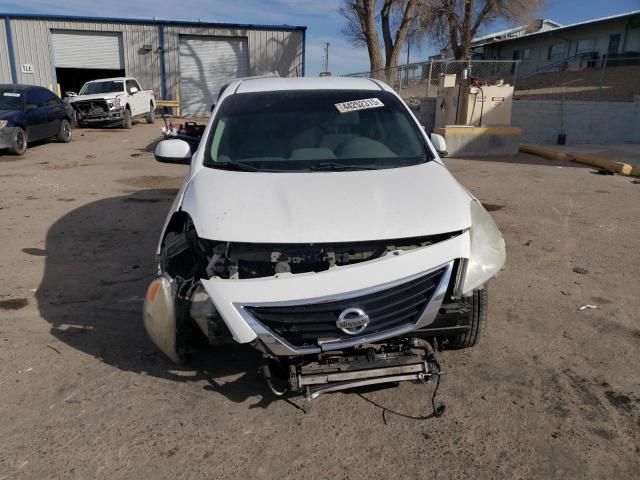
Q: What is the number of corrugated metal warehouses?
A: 1